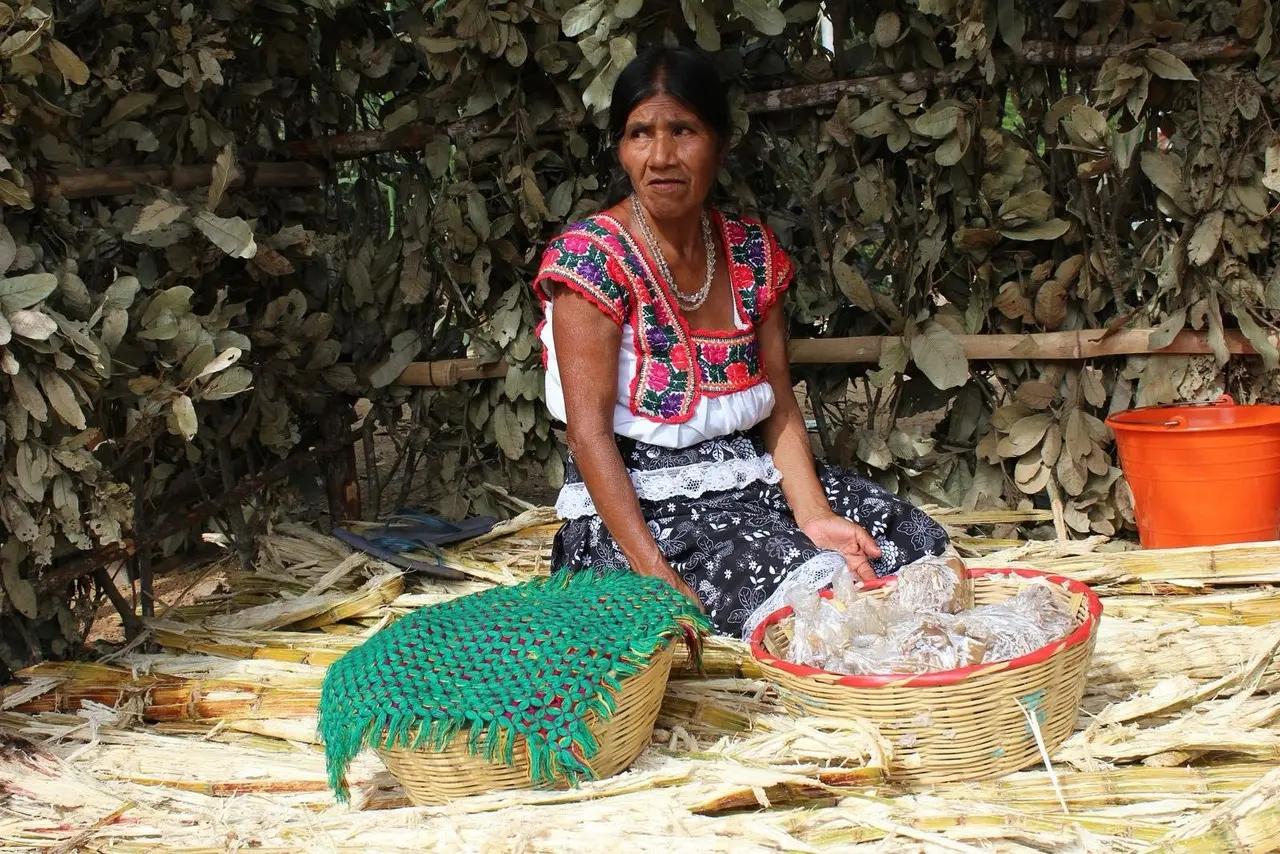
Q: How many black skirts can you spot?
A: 1